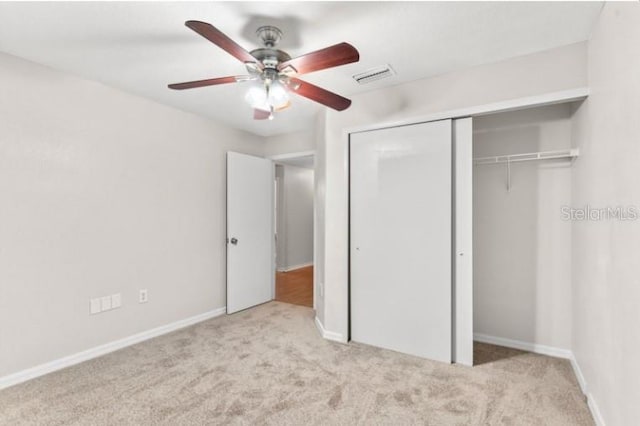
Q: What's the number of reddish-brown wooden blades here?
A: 5